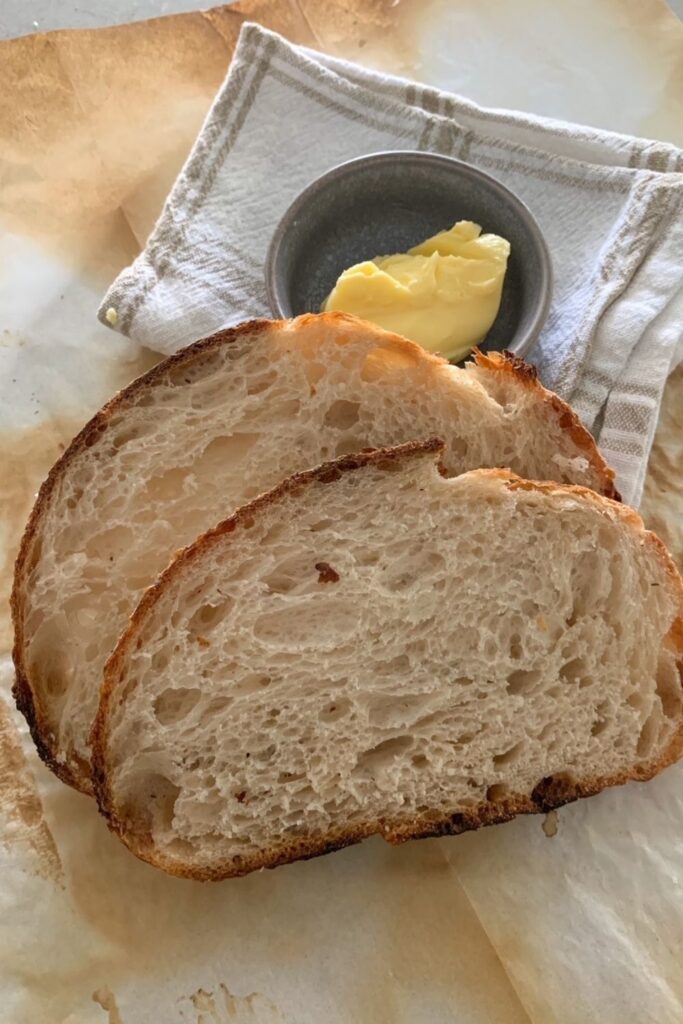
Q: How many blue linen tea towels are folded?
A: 0